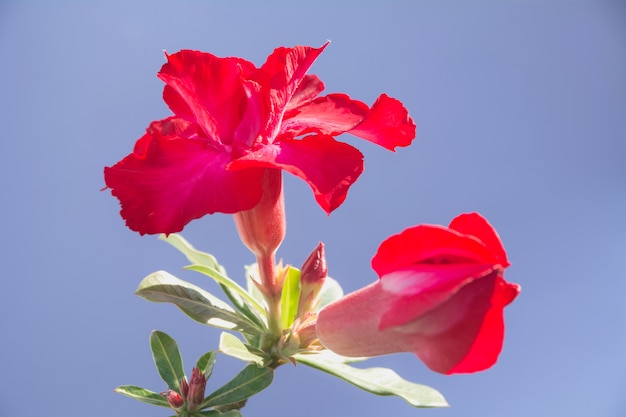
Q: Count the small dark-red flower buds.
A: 4